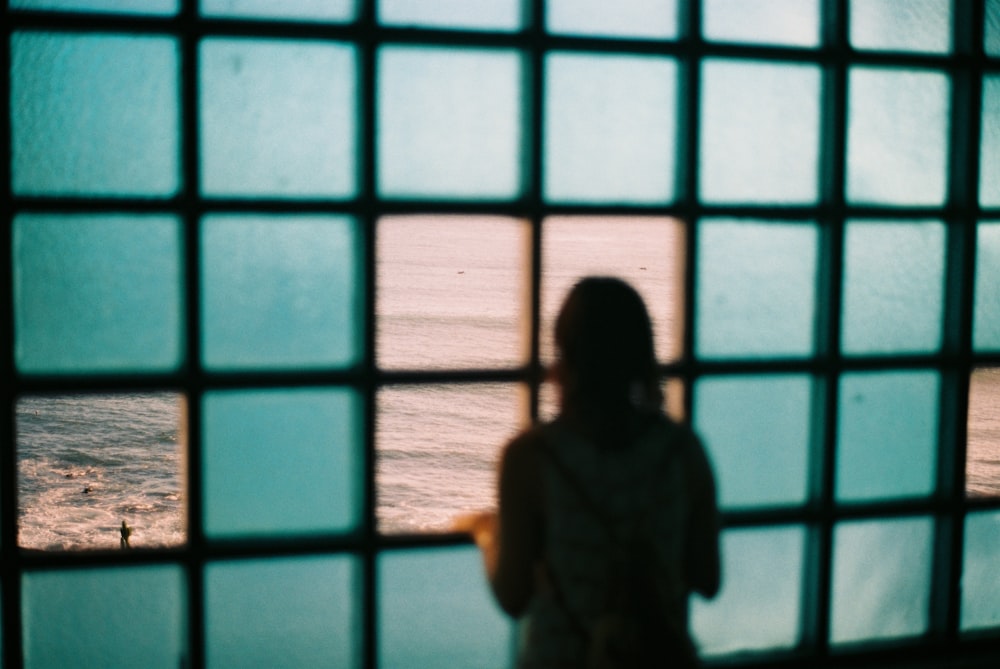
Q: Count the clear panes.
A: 6